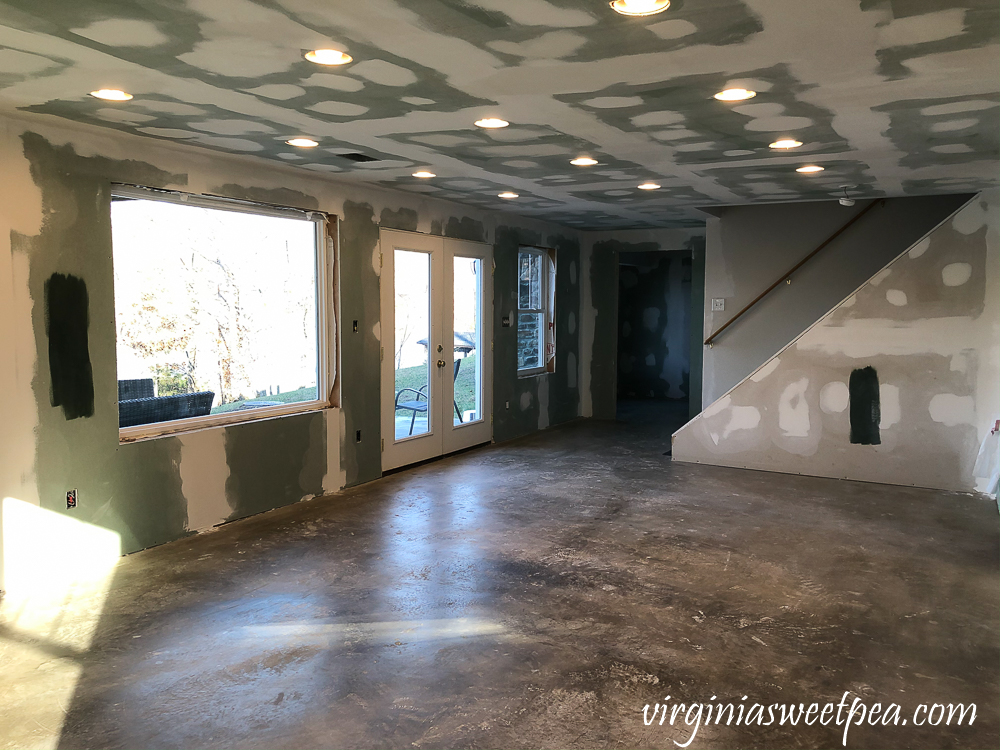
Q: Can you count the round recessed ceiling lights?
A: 12